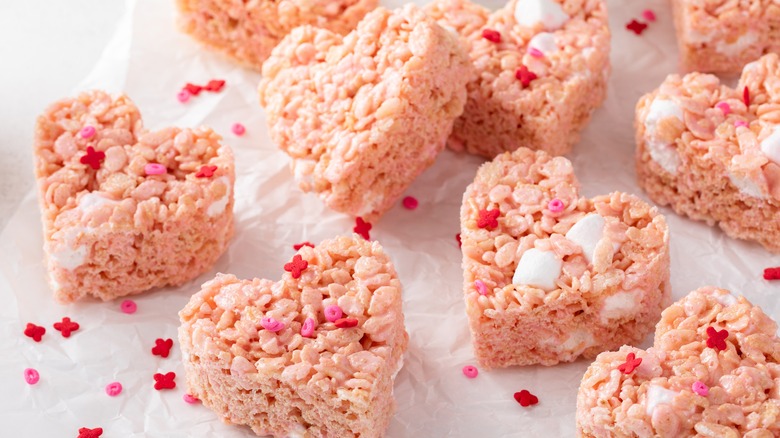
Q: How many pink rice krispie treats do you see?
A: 9